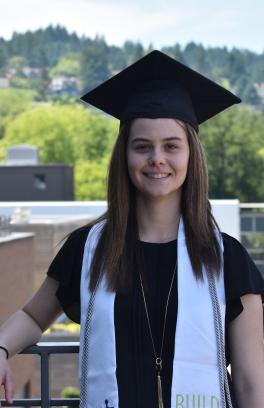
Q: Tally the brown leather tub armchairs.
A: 0